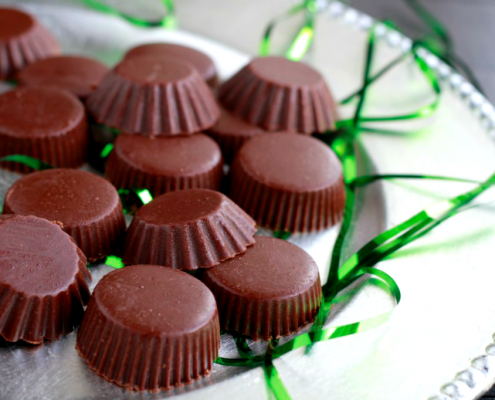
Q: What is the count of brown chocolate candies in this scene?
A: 14